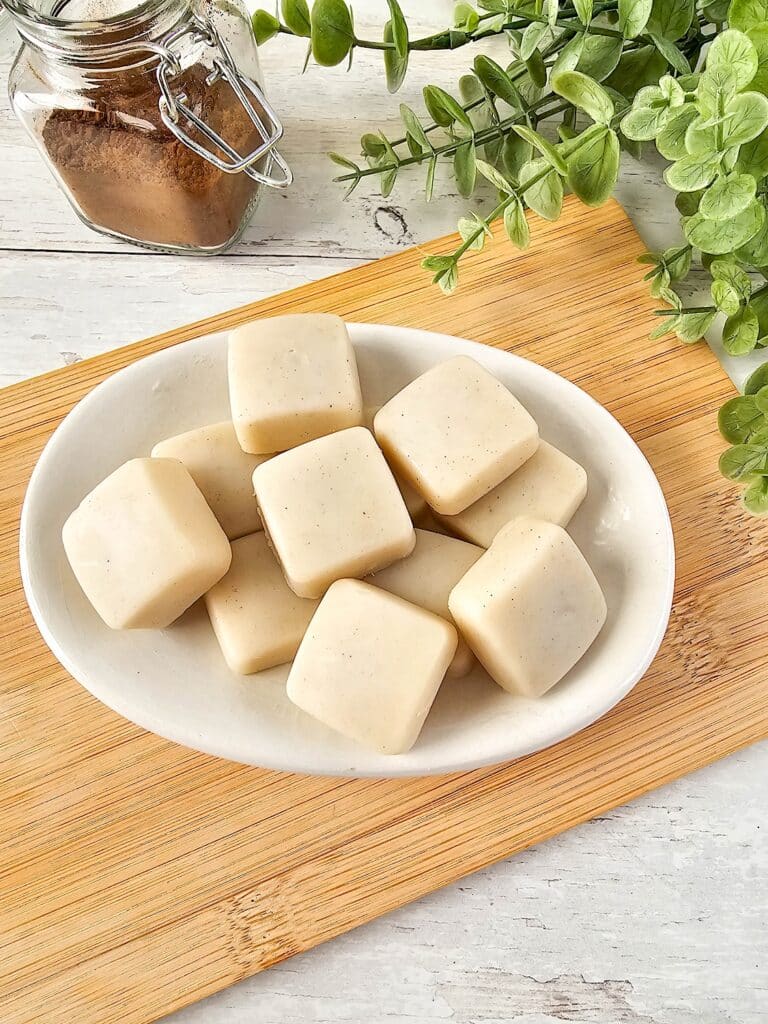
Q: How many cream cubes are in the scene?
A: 11